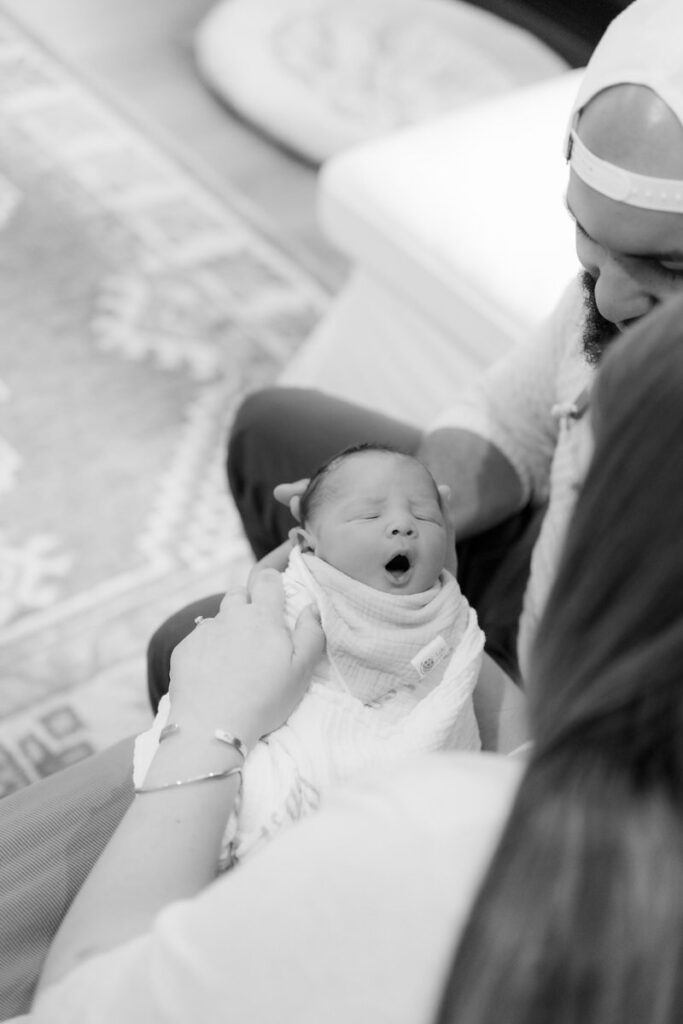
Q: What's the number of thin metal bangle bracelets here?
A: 2